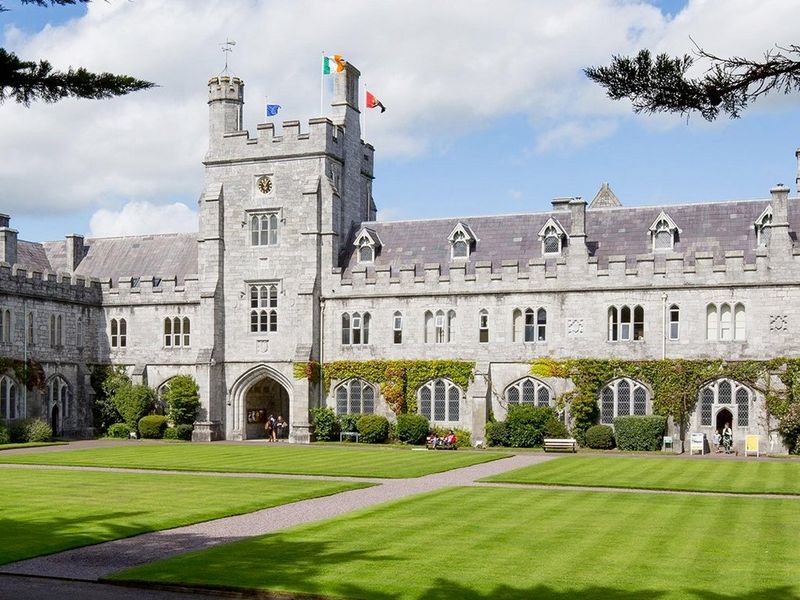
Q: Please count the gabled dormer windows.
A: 5